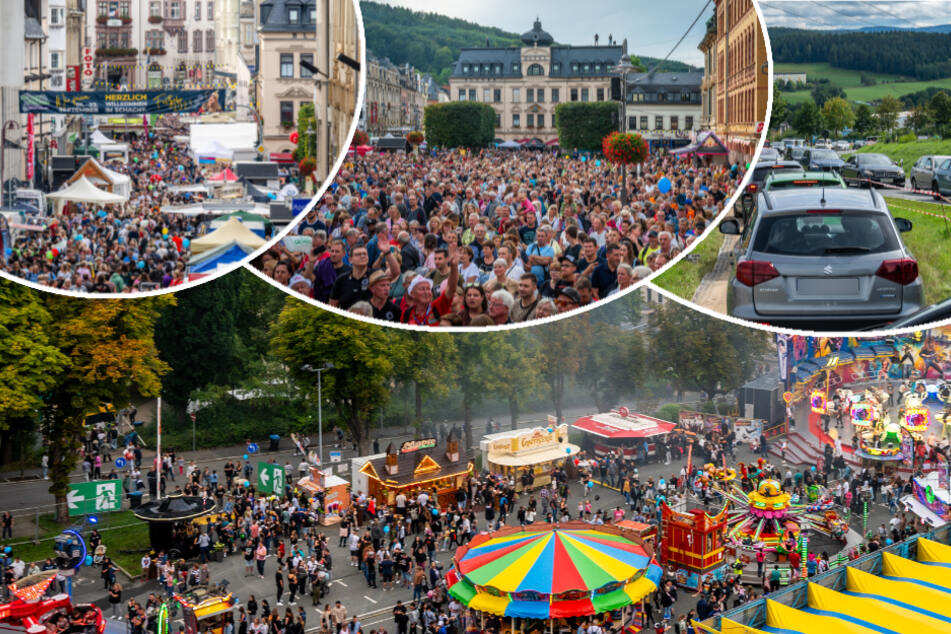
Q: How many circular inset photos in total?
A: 3